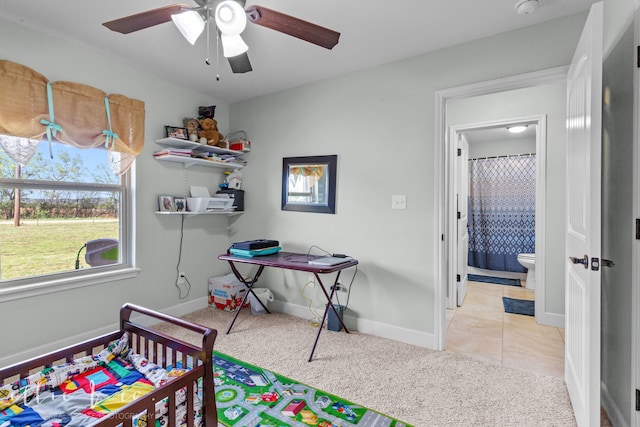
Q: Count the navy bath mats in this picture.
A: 2